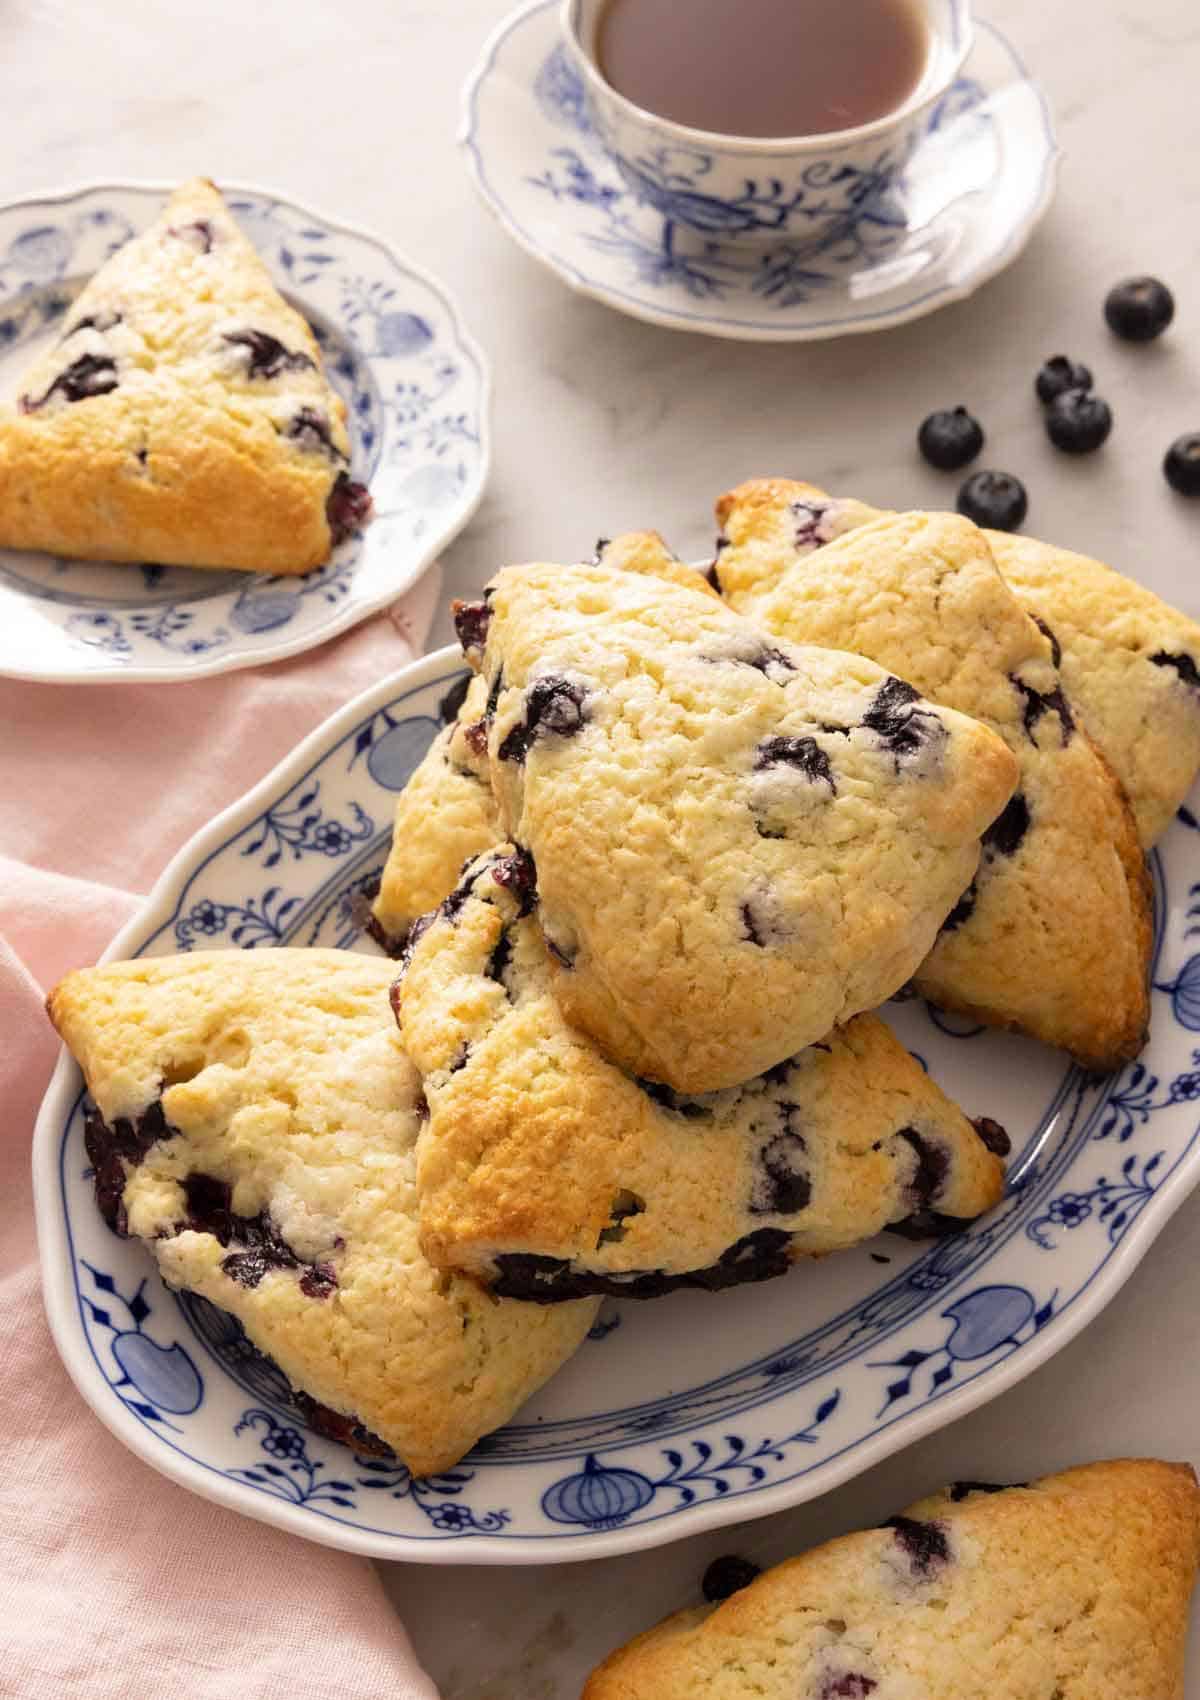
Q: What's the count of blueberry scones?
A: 8